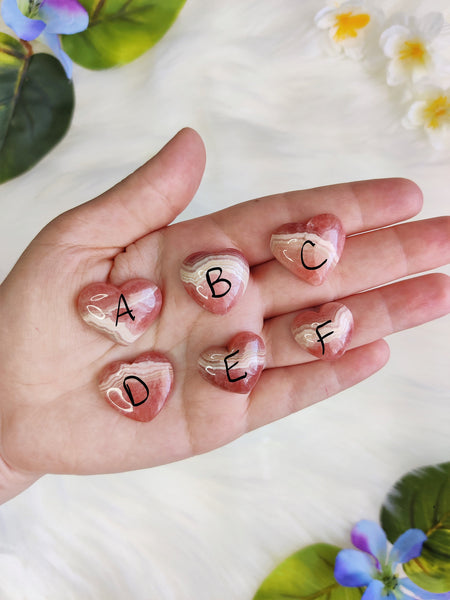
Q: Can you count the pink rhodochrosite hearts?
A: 6